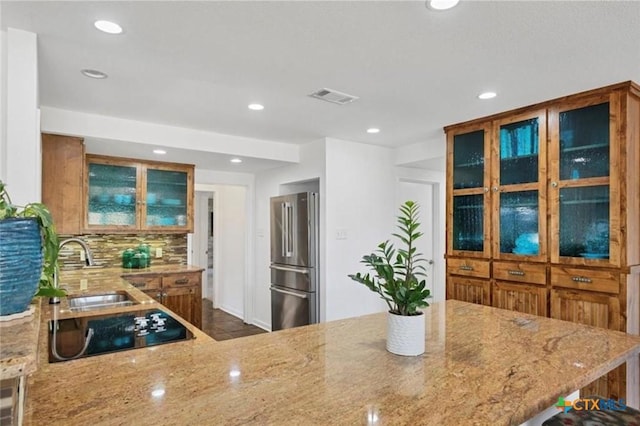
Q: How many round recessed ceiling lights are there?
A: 8